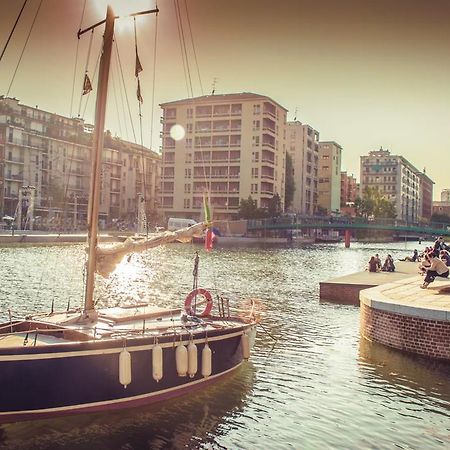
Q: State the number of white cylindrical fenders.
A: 6